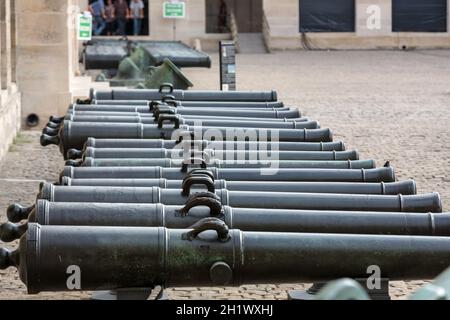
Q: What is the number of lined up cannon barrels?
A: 15